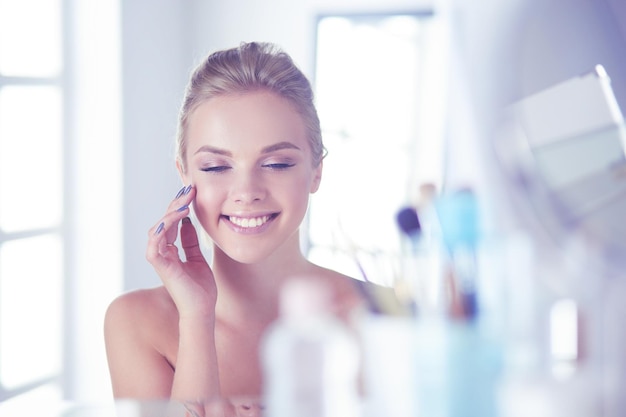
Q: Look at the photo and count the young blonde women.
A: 1